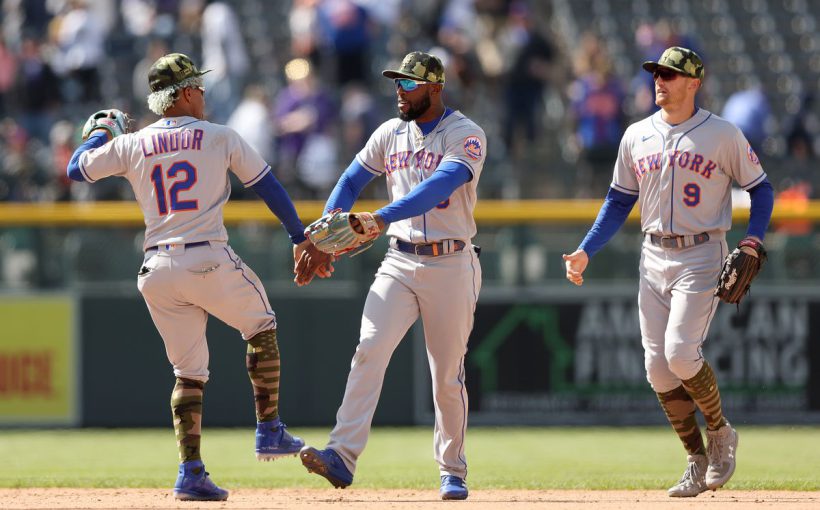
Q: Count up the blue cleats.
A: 4